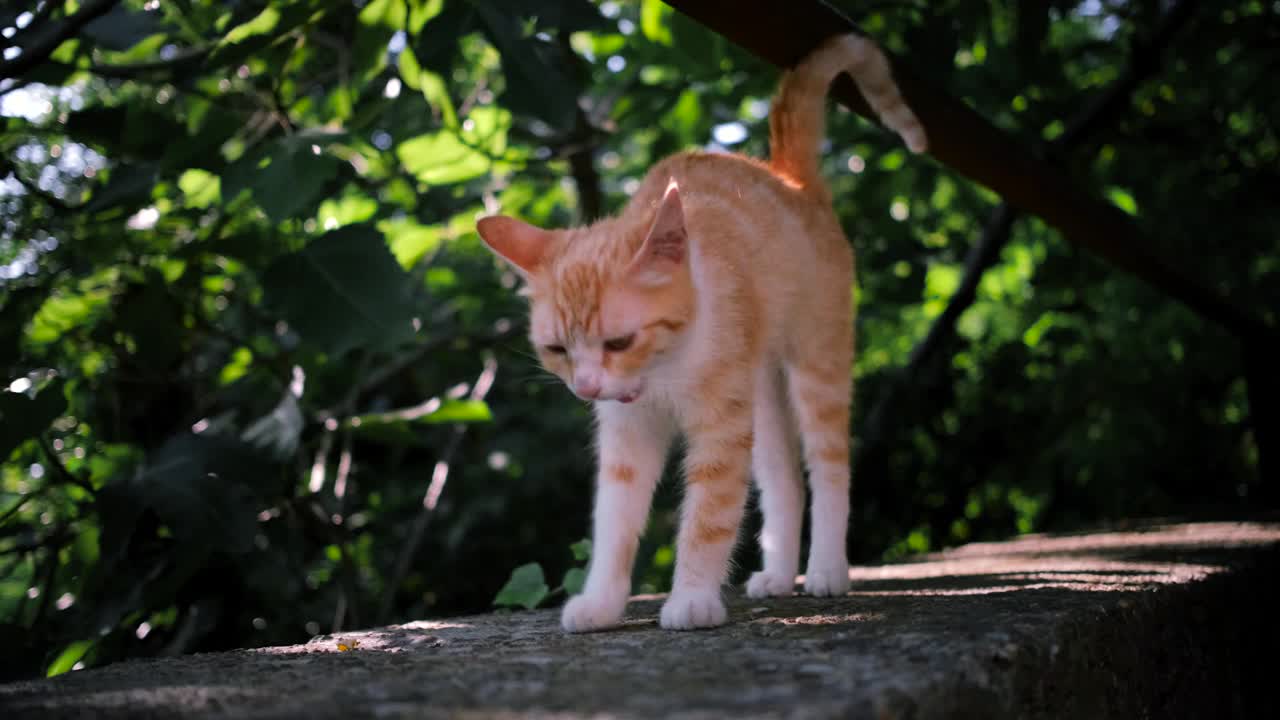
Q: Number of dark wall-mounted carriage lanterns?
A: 0